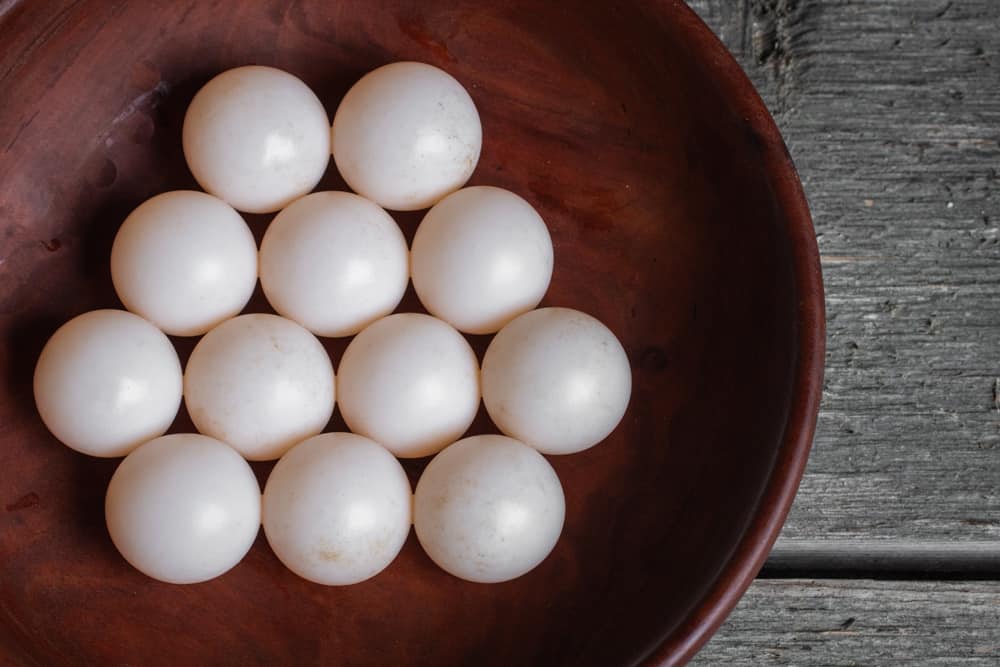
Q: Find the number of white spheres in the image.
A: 12